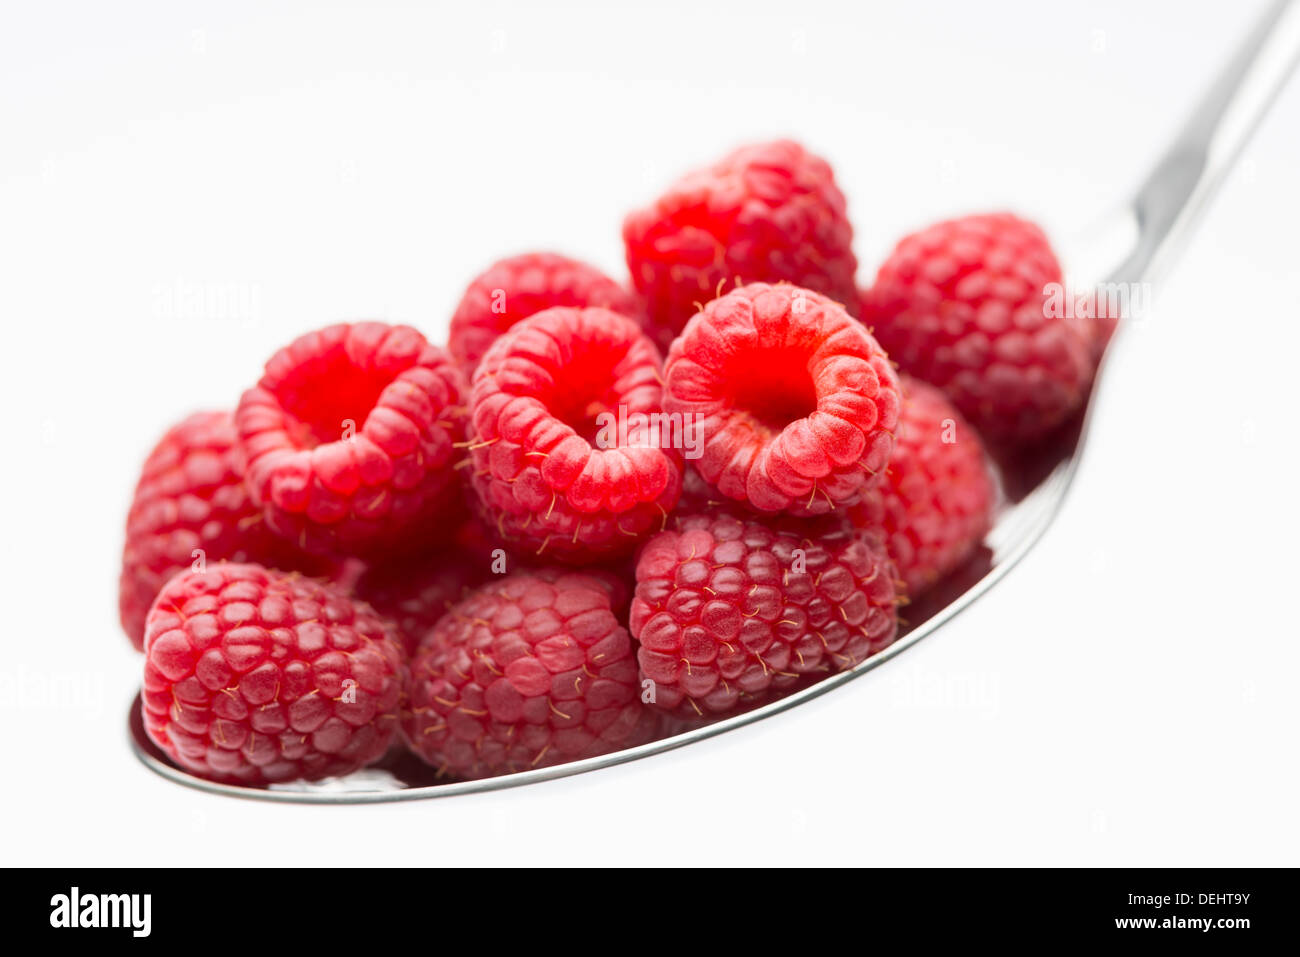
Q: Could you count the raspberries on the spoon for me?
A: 11